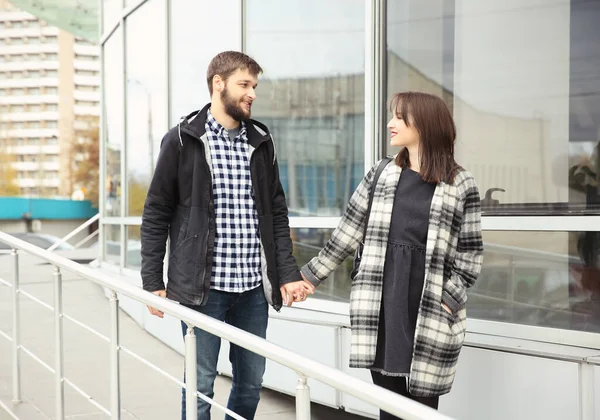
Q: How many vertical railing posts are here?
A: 5